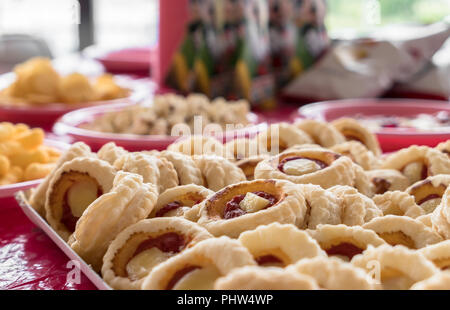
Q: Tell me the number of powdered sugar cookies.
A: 0